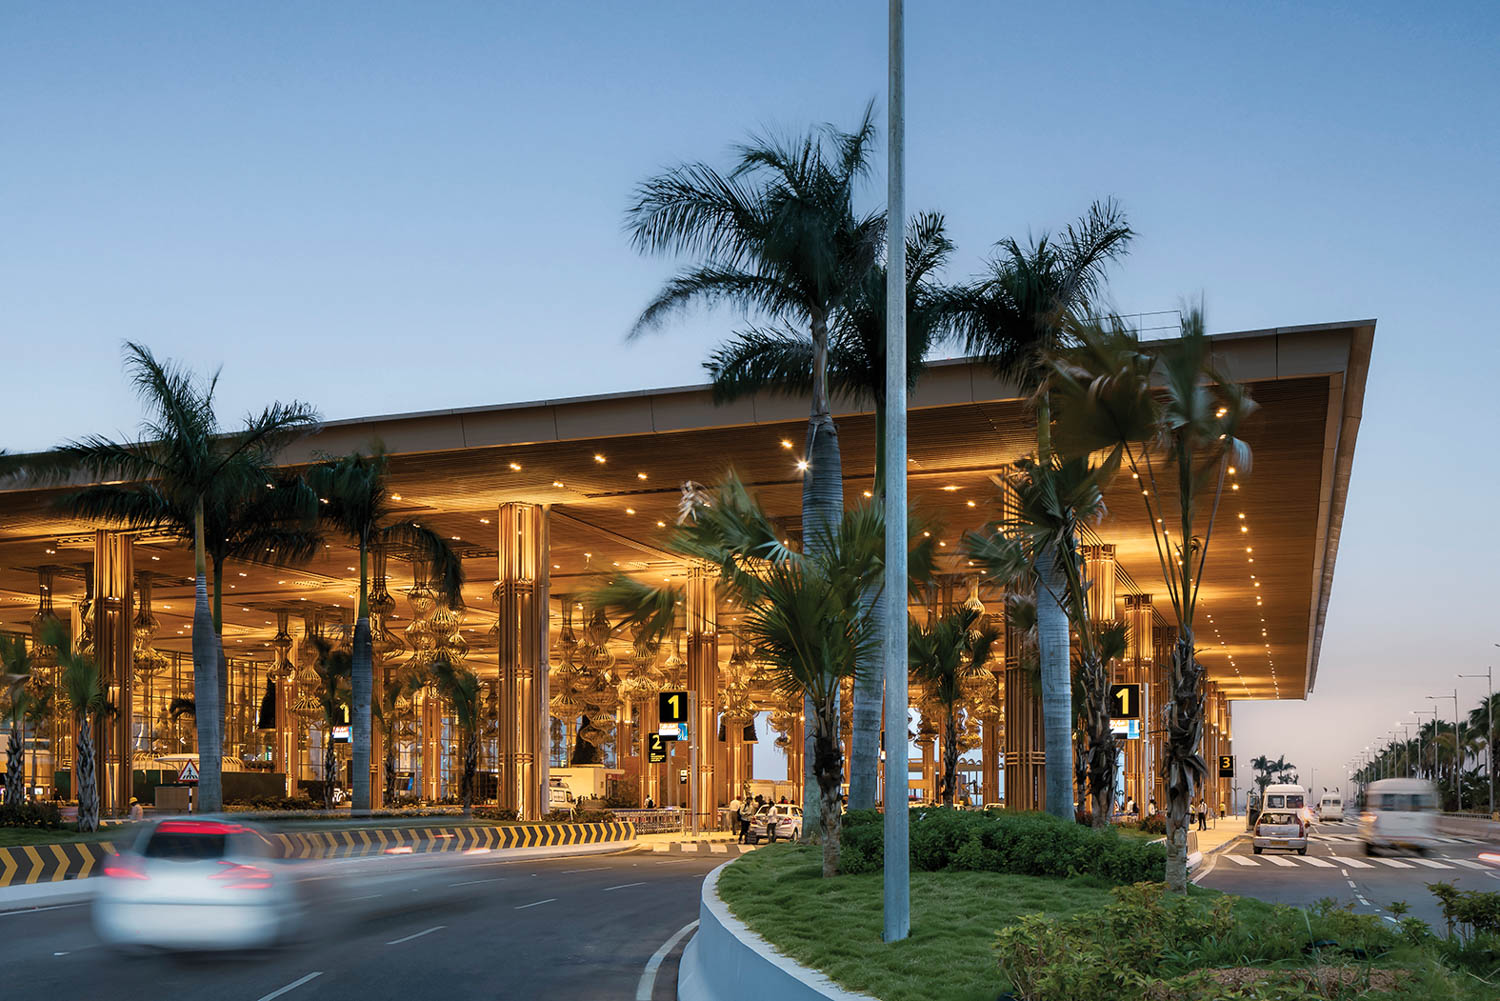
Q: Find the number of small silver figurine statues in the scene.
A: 0